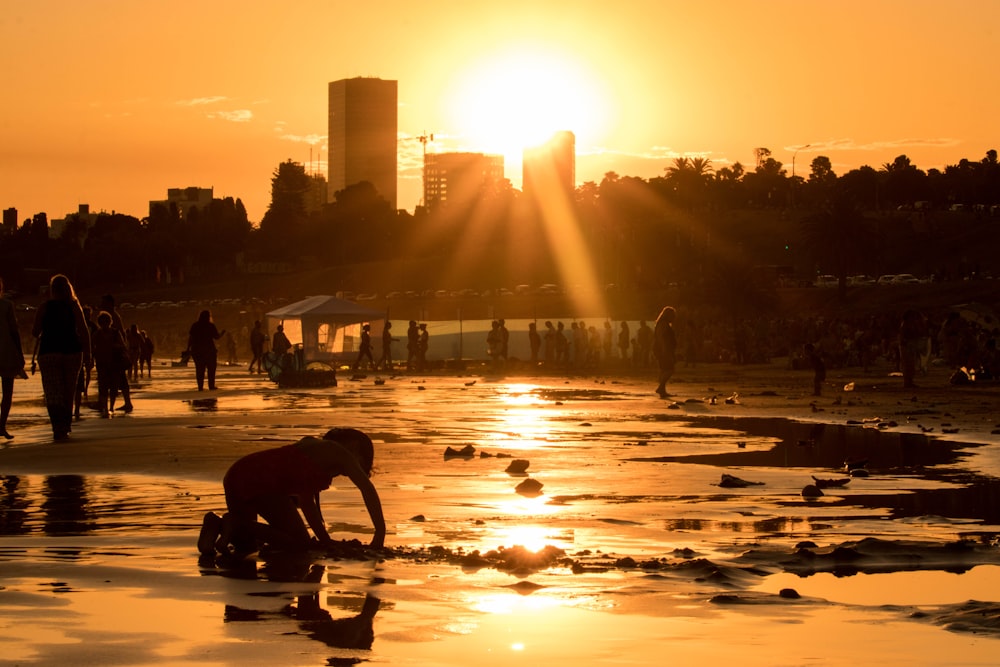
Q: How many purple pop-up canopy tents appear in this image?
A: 0